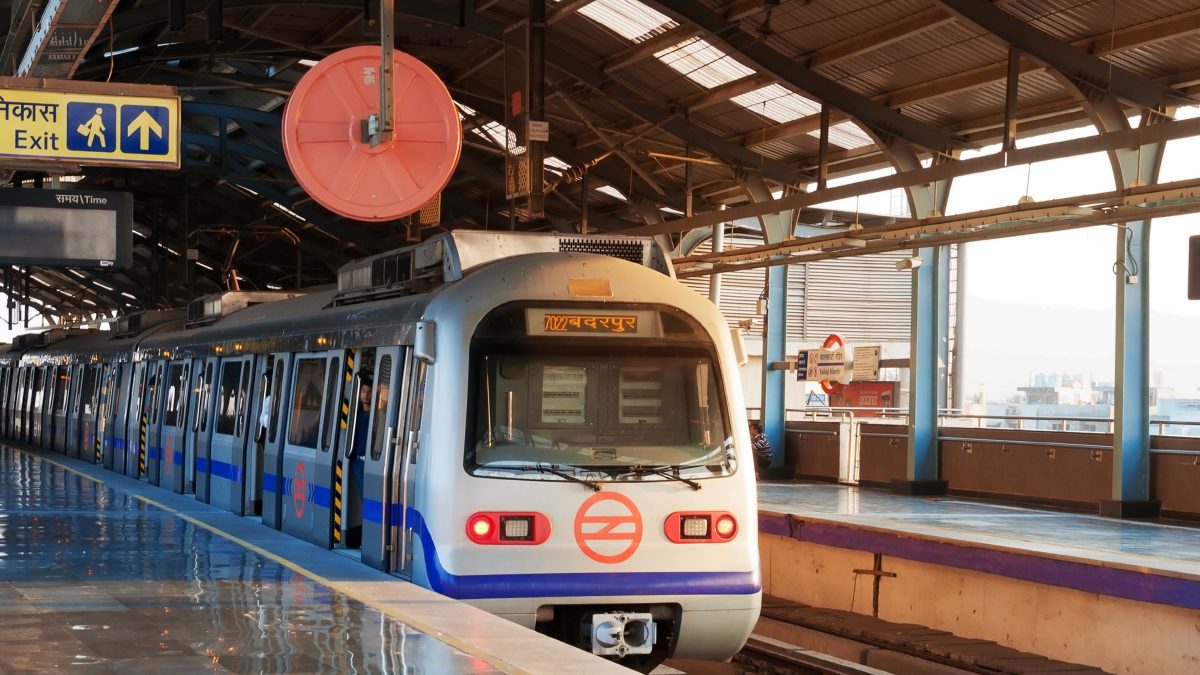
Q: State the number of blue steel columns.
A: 3